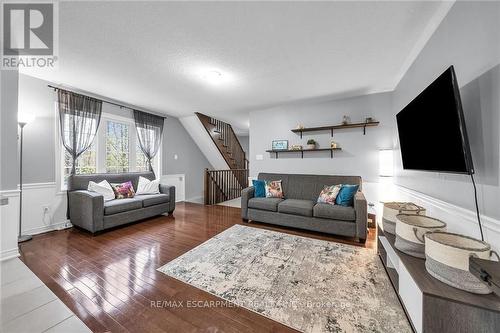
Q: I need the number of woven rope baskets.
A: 3